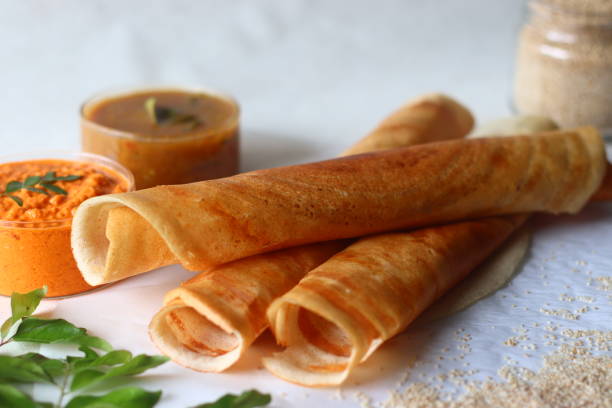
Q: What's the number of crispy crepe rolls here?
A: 3